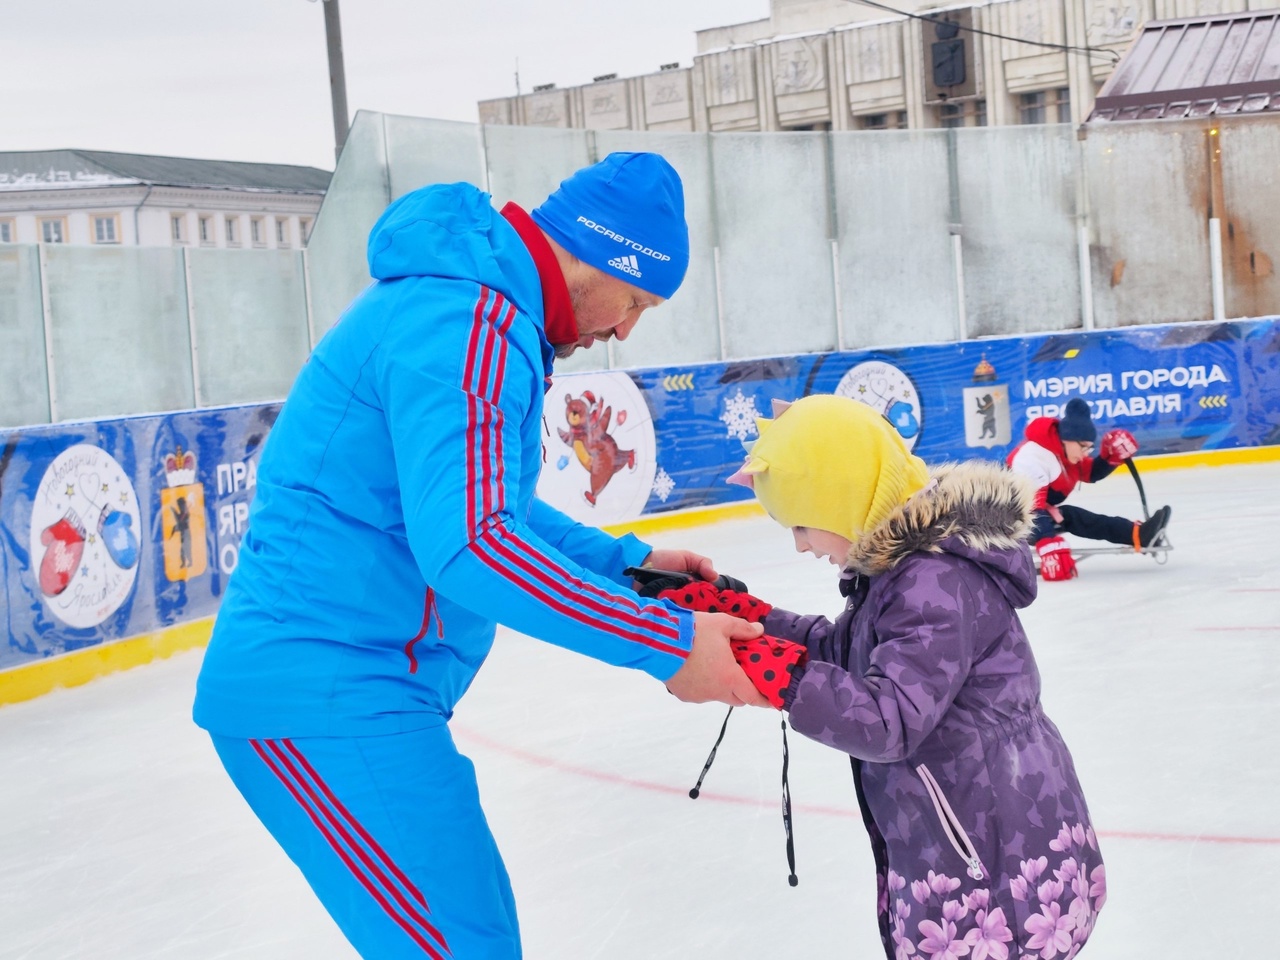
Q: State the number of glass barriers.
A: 12